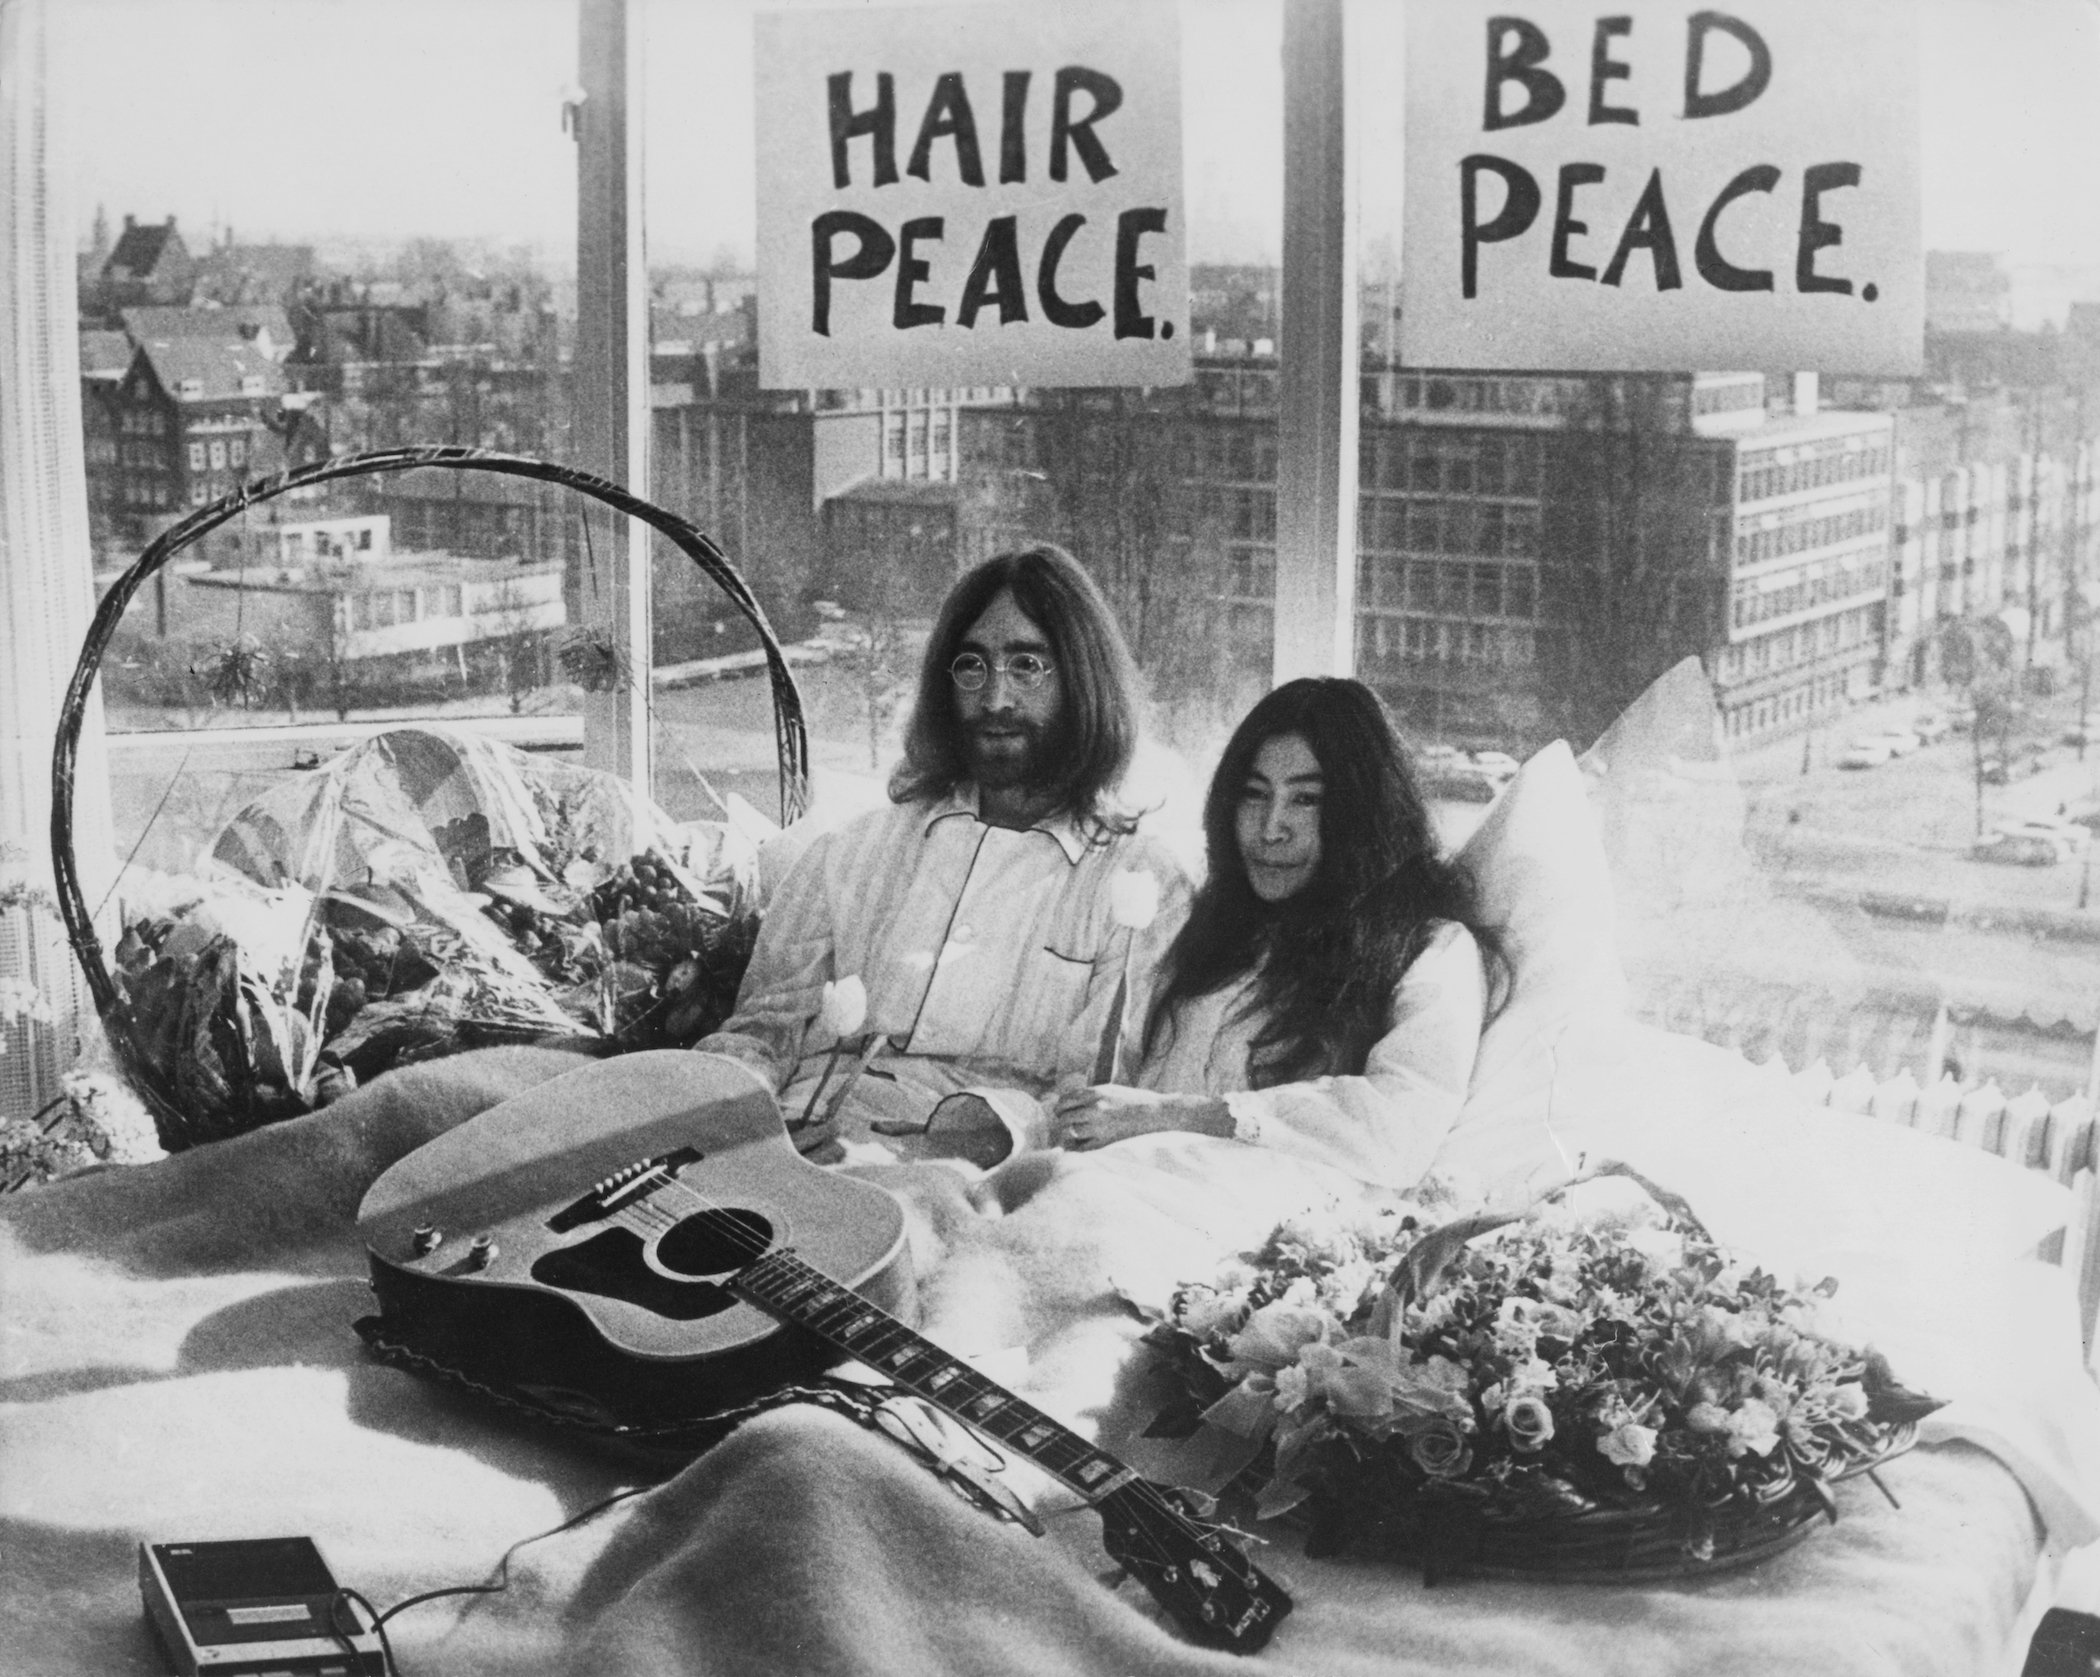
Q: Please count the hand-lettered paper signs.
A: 2